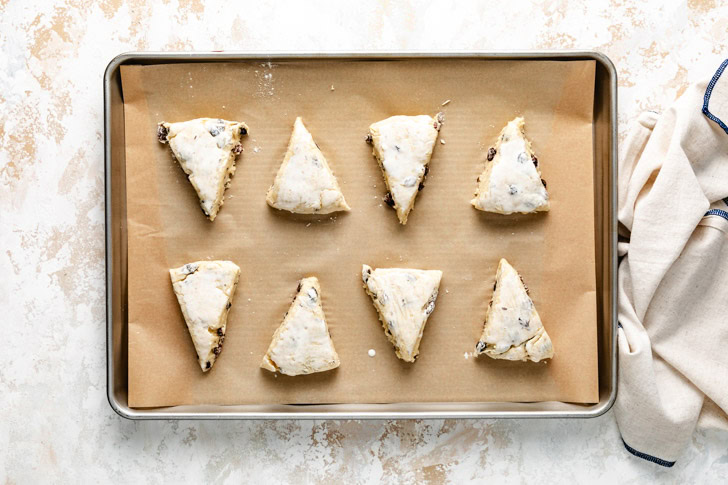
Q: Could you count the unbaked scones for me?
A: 8